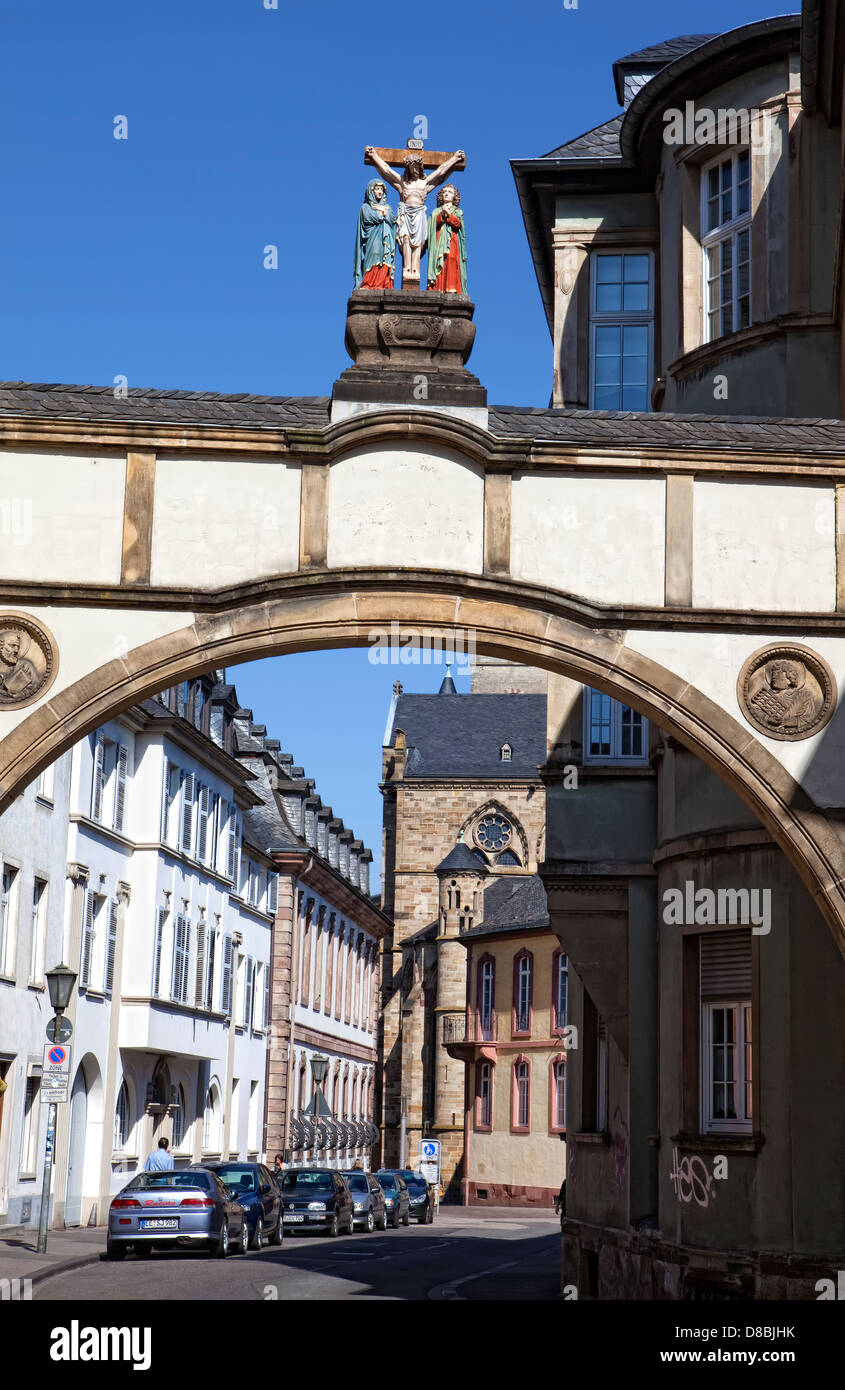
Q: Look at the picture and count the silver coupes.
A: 1